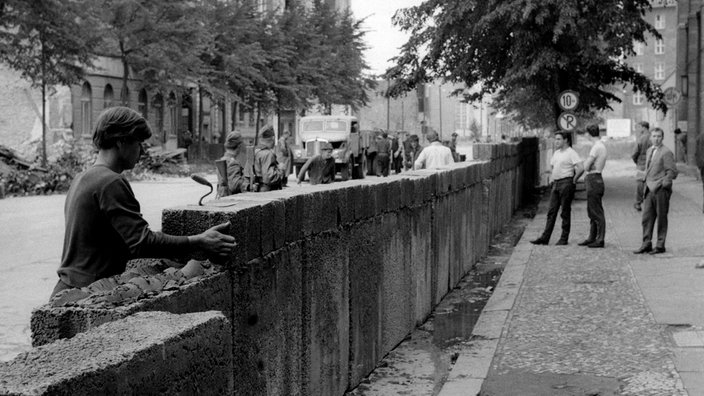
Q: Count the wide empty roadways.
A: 1